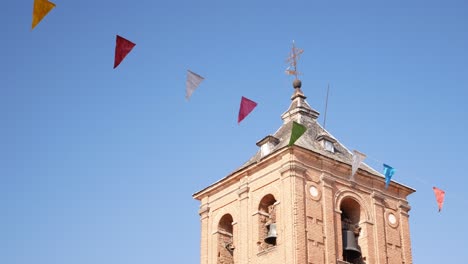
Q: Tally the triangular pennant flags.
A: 8